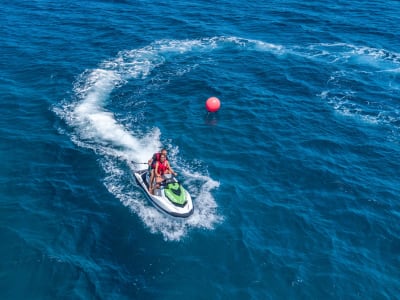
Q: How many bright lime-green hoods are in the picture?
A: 1